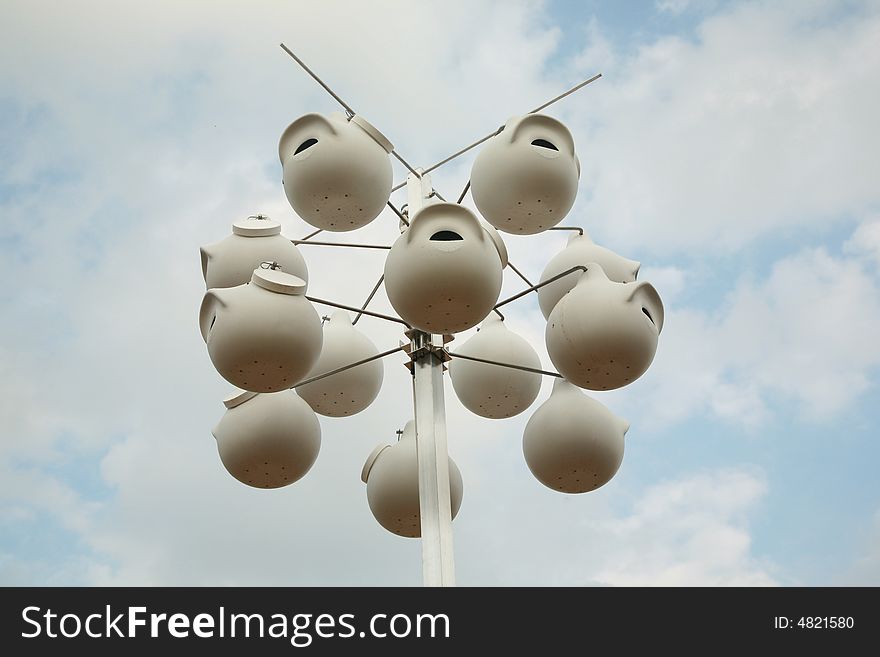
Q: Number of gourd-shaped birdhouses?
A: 12